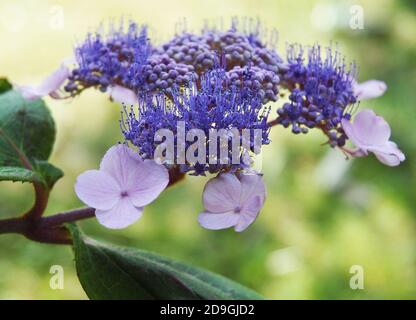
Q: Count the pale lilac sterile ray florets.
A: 6